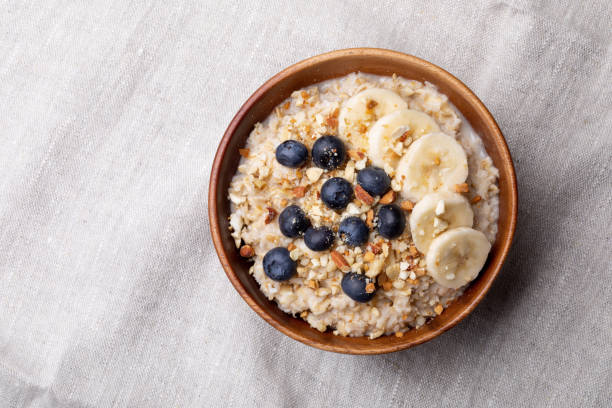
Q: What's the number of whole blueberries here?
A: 10